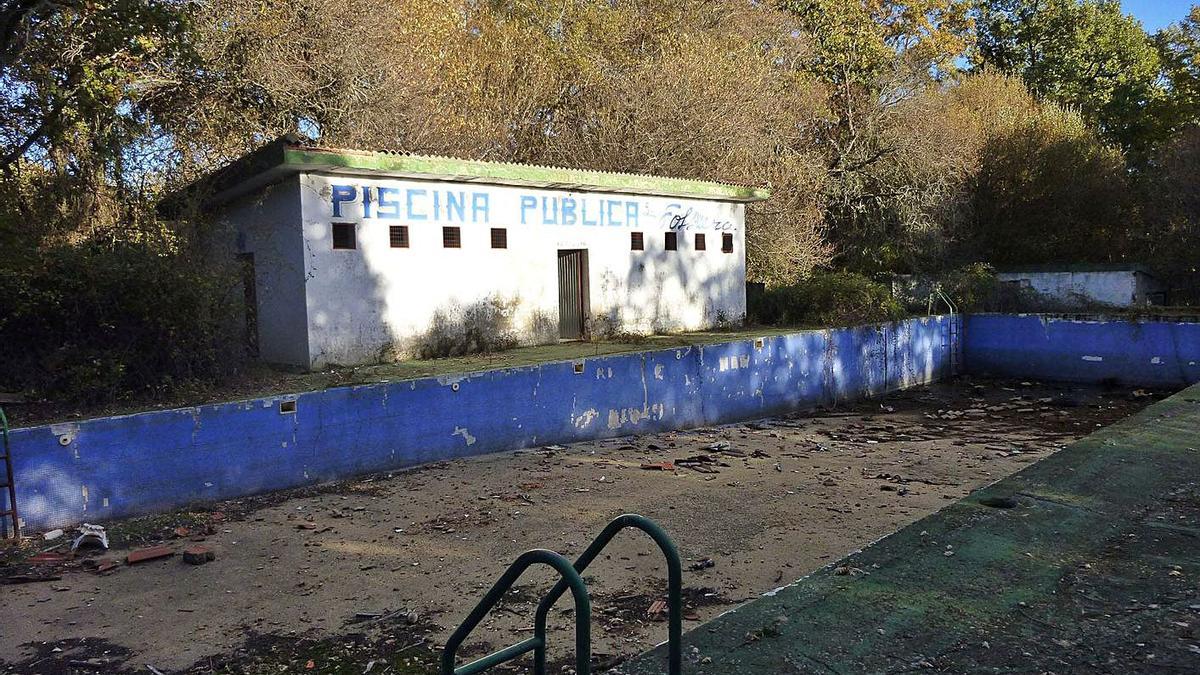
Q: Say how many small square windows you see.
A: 8